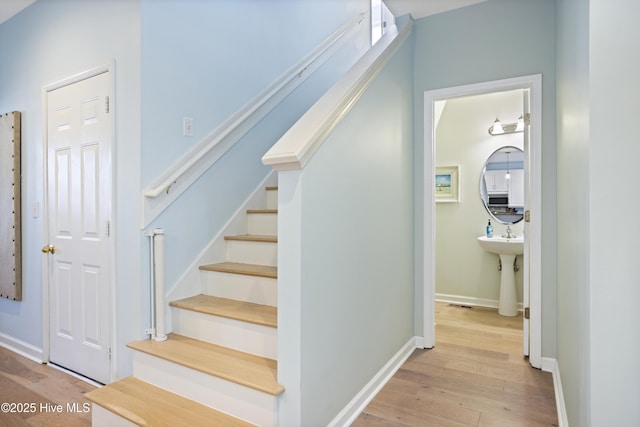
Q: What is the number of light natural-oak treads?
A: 7